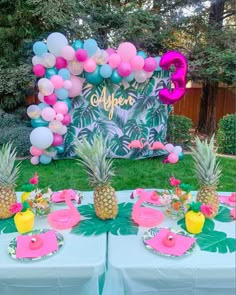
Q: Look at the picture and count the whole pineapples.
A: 3